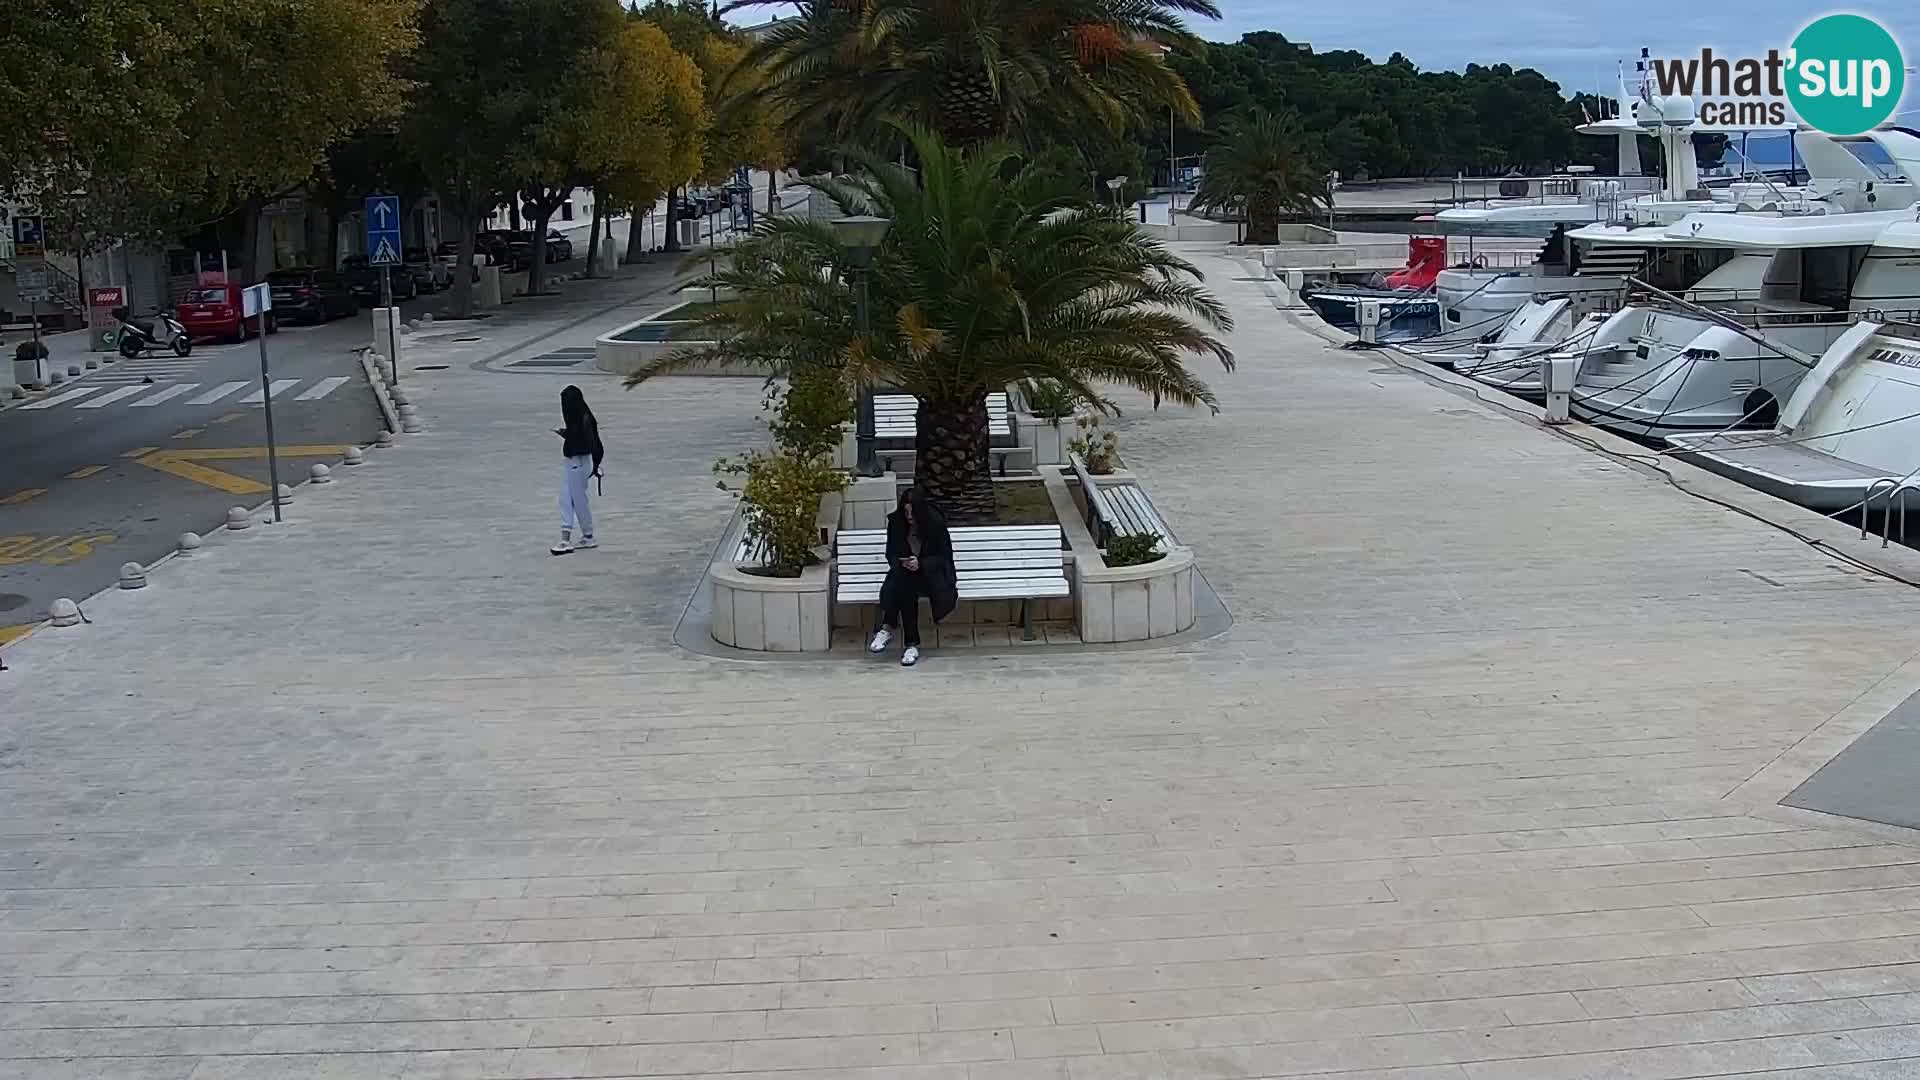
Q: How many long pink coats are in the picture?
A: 0